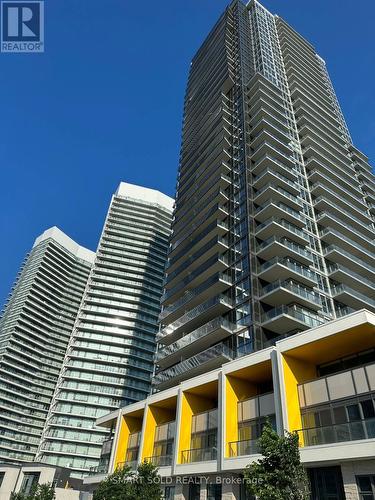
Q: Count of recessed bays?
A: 5